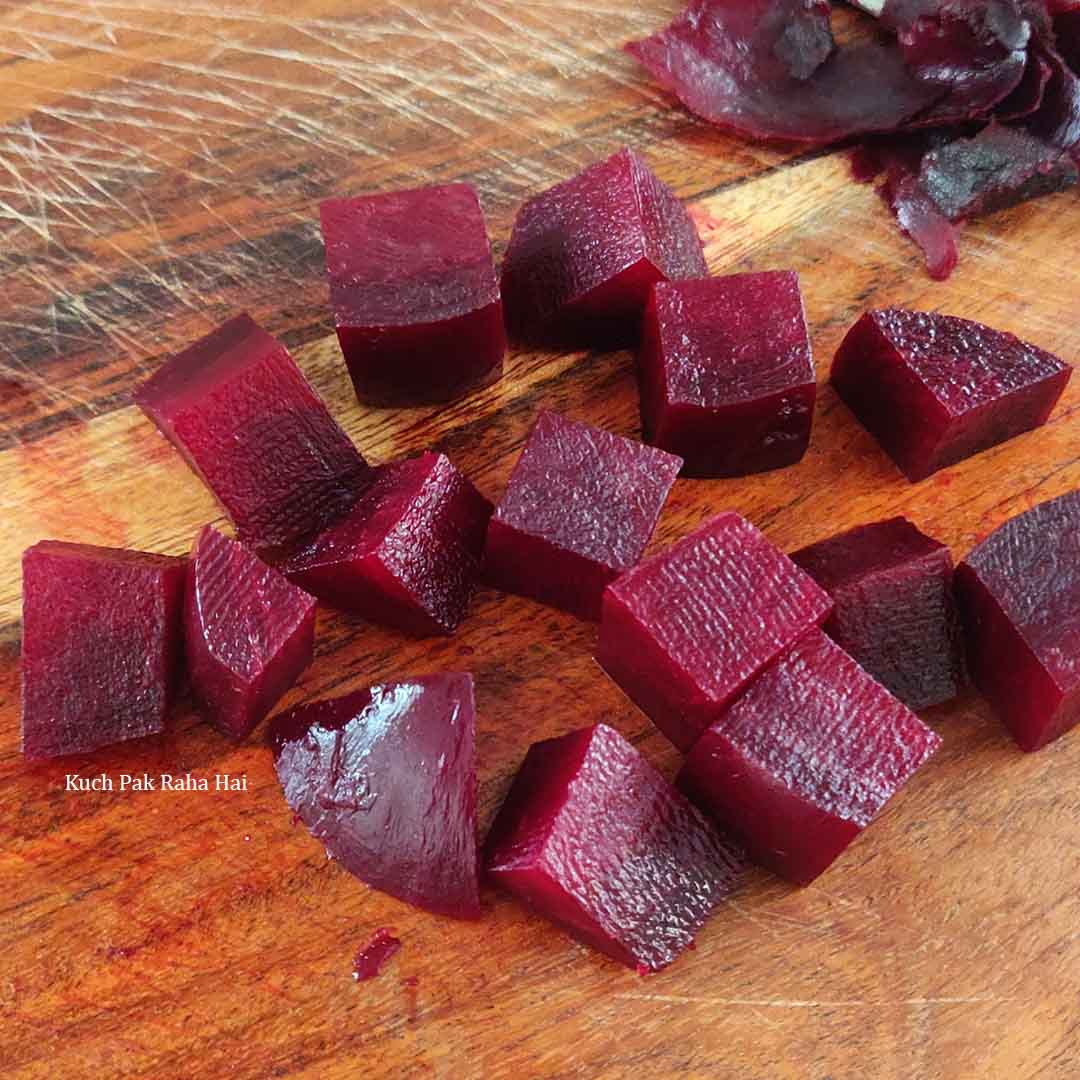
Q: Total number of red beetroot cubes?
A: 15